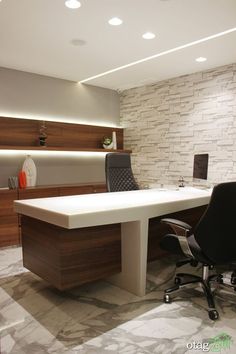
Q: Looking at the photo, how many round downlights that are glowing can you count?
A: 4